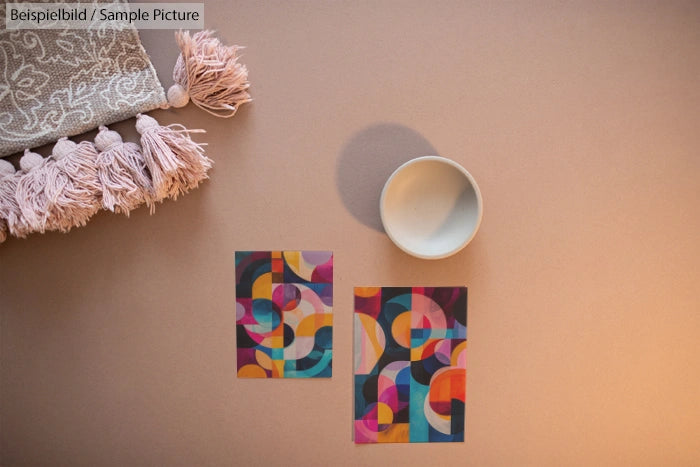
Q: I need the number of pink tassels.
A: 6